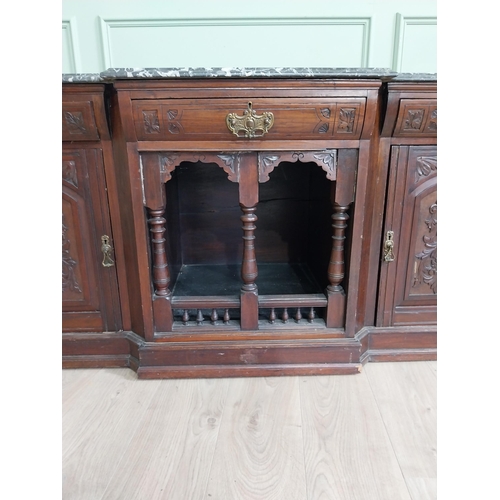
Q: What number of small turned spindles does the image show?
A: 8